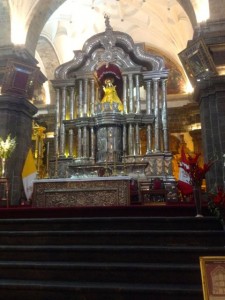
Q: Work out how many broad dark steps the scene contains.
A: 5